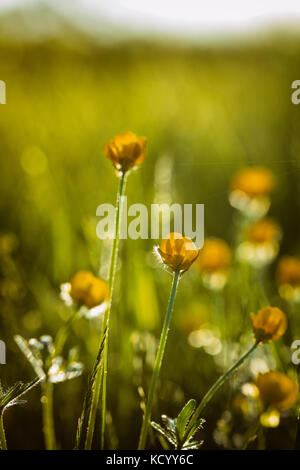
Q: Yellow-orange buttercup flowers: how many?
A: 9